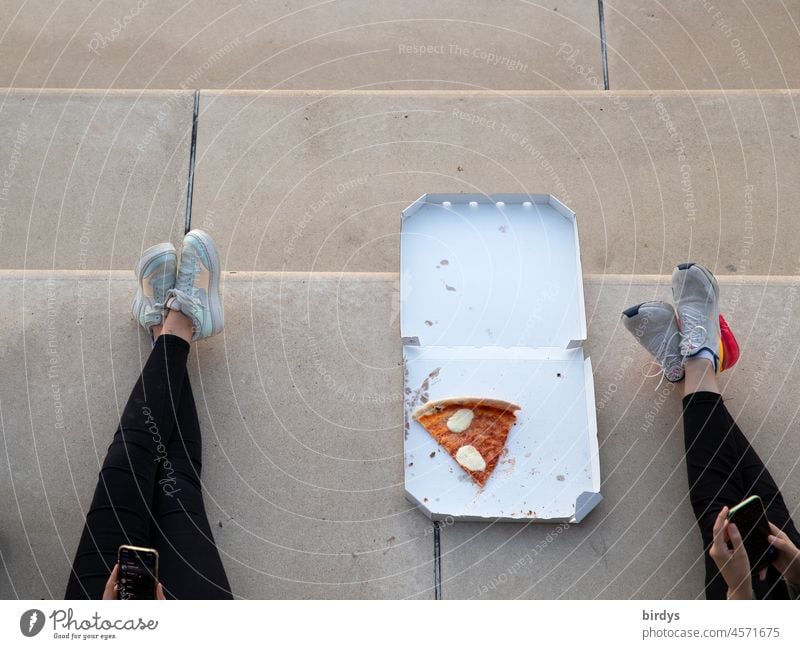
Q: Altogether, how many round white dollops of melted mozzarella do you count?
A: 2